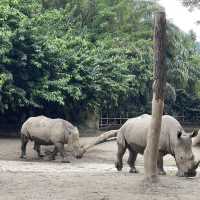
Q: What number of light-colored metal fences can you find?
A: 1